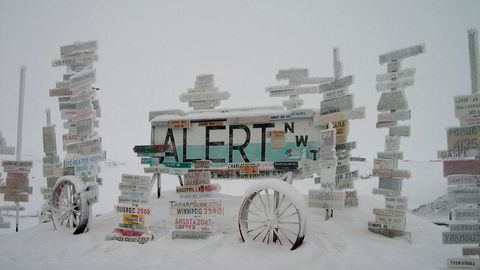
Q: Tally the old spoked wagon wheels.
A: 2